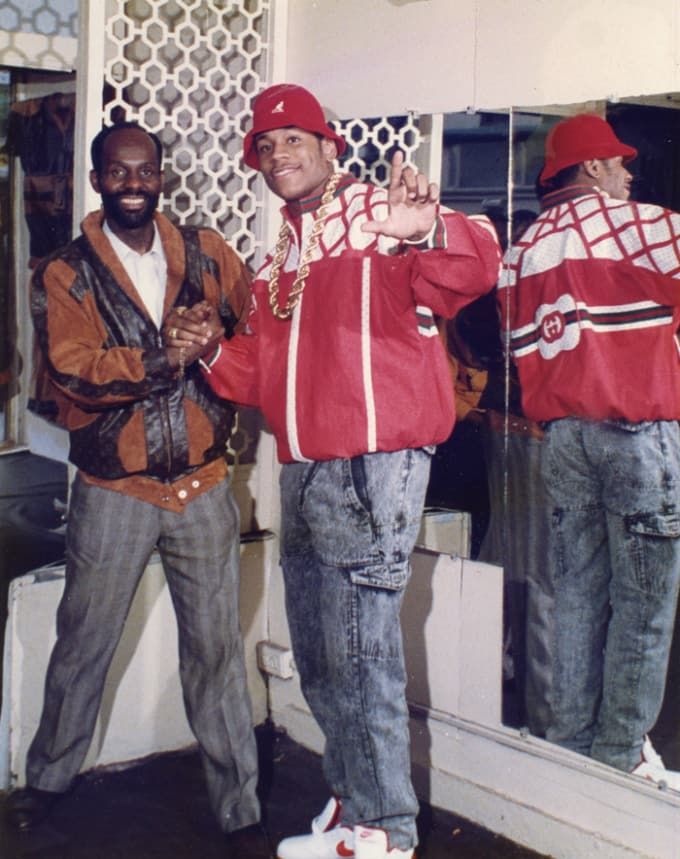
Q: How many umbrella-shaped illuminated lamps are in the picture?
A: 0